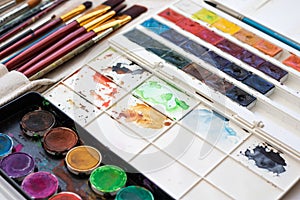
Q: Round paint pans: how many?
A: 9